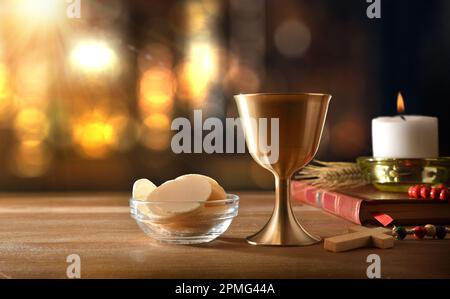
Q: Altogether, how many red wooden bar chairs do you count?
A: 0